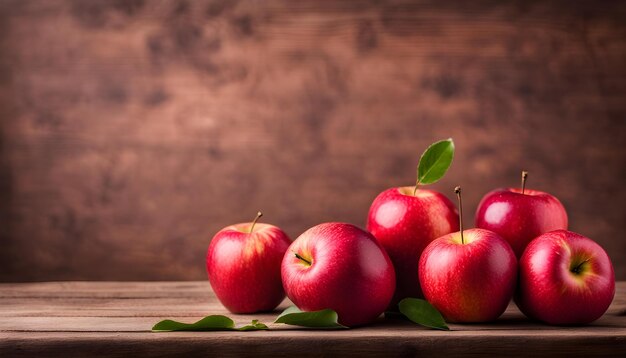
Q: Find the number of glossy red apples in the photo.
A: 6